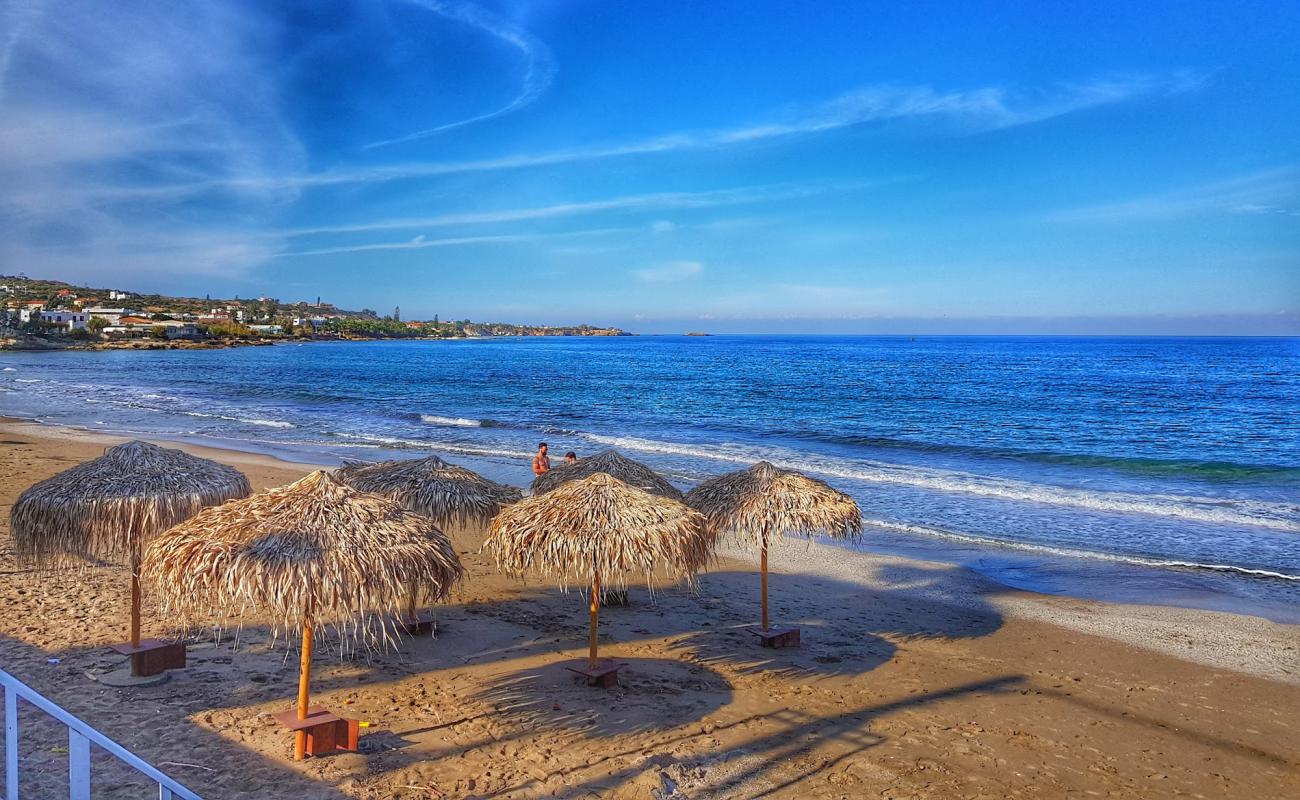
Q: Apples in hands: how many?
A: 0